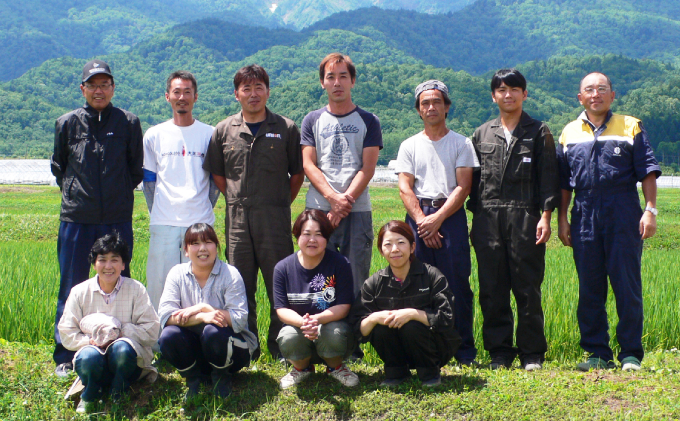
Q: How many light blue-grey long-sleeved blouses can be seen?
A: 1